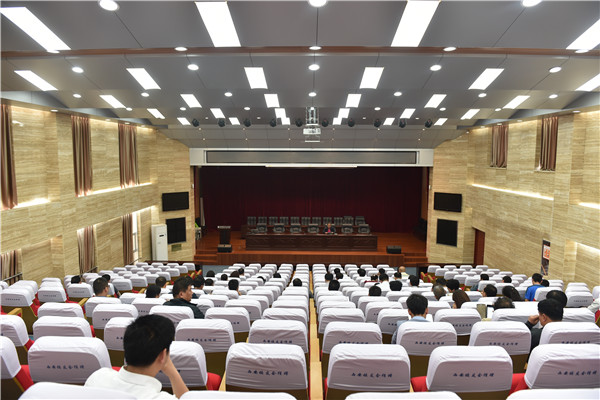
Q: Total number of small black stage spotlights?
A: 10